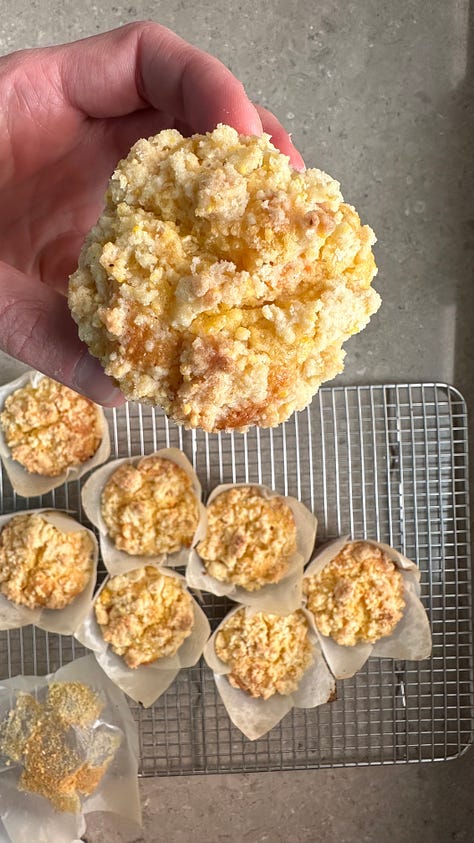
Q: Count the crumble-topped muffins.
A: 8